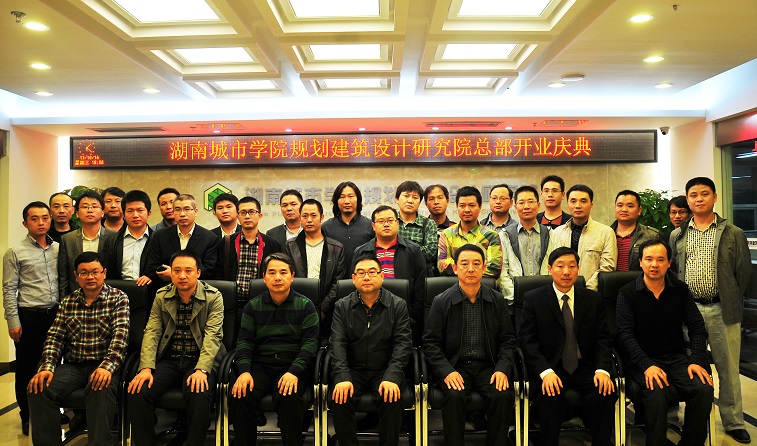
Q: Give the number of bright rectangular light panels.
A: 9